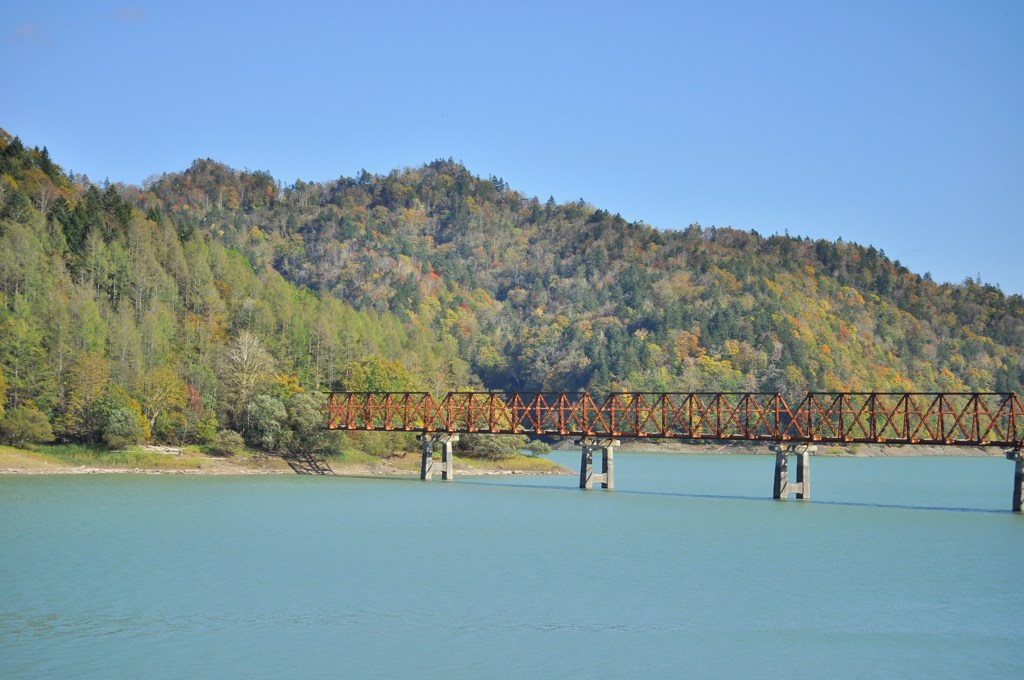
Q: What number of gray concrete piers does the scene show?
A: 4